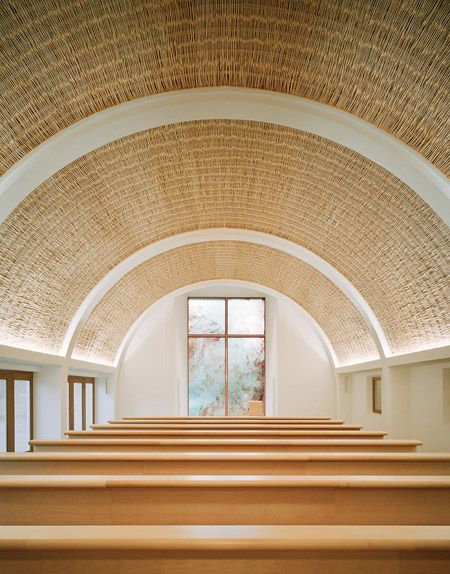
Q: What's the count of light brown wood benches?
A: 8